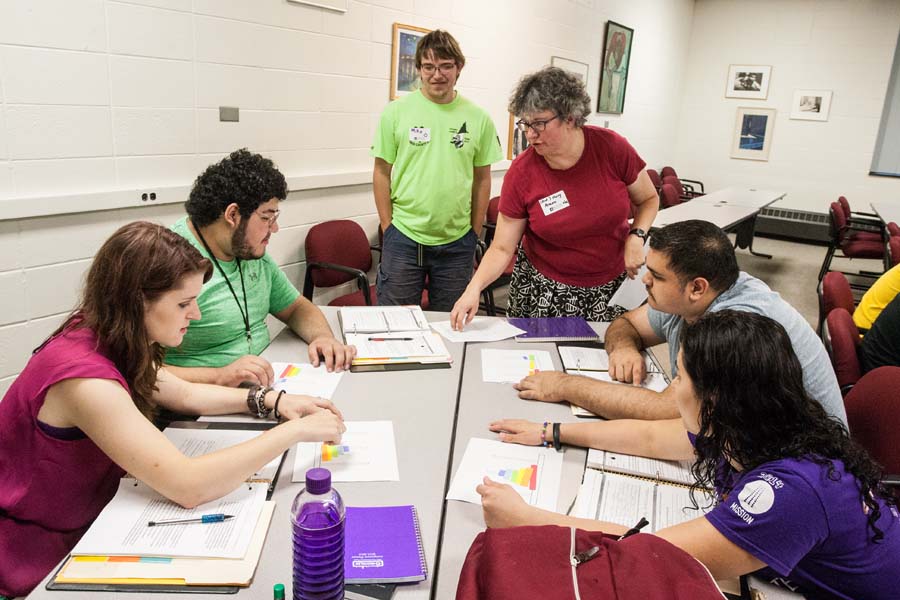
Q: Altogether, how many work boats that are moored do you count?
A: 0